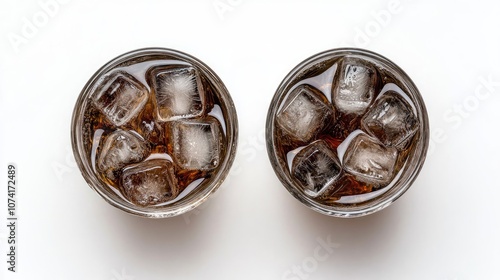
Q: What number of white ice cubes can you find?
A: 10